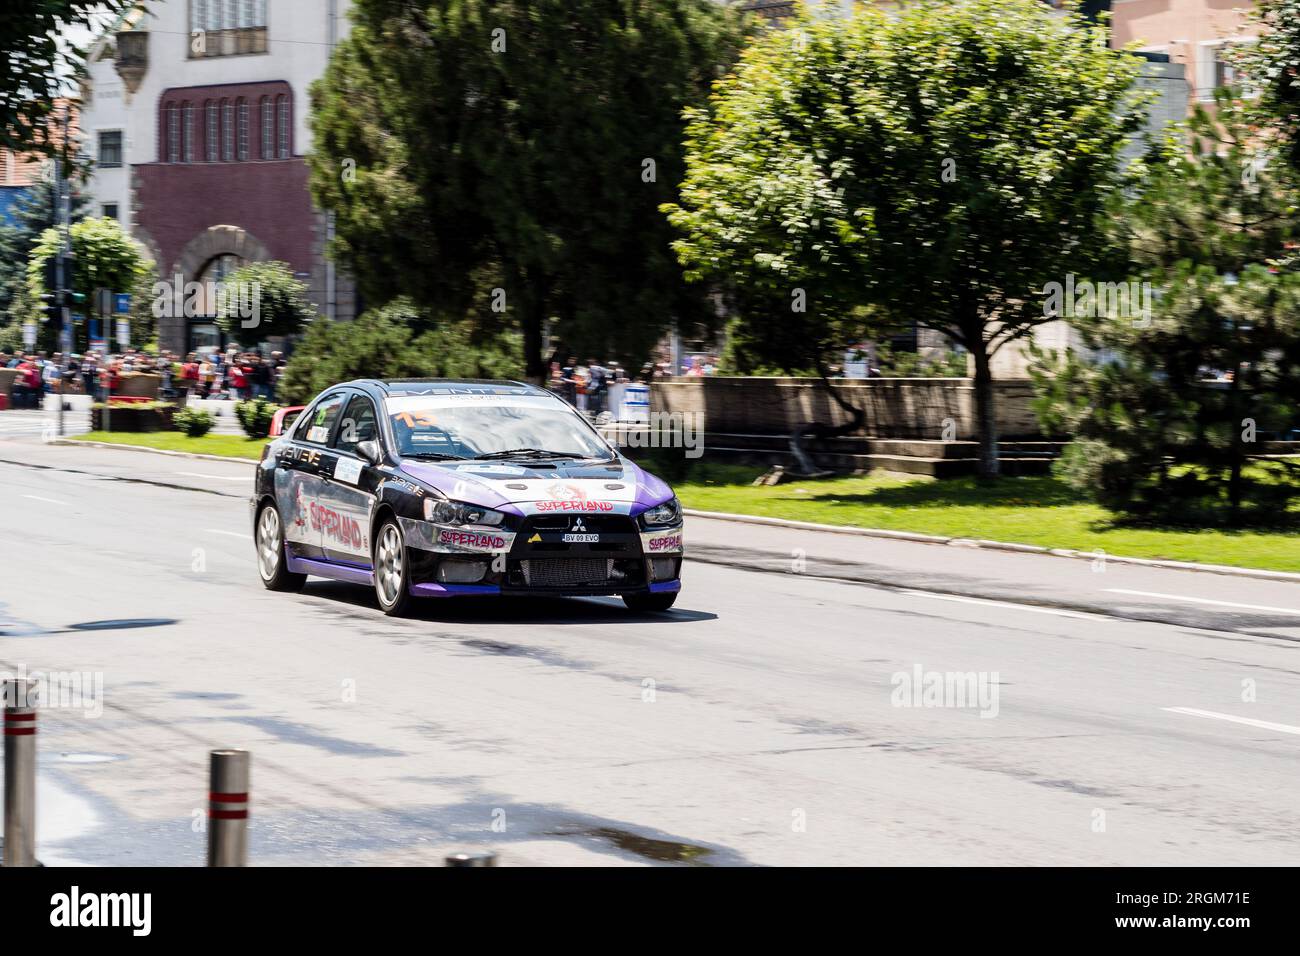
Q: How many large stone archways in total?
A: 1